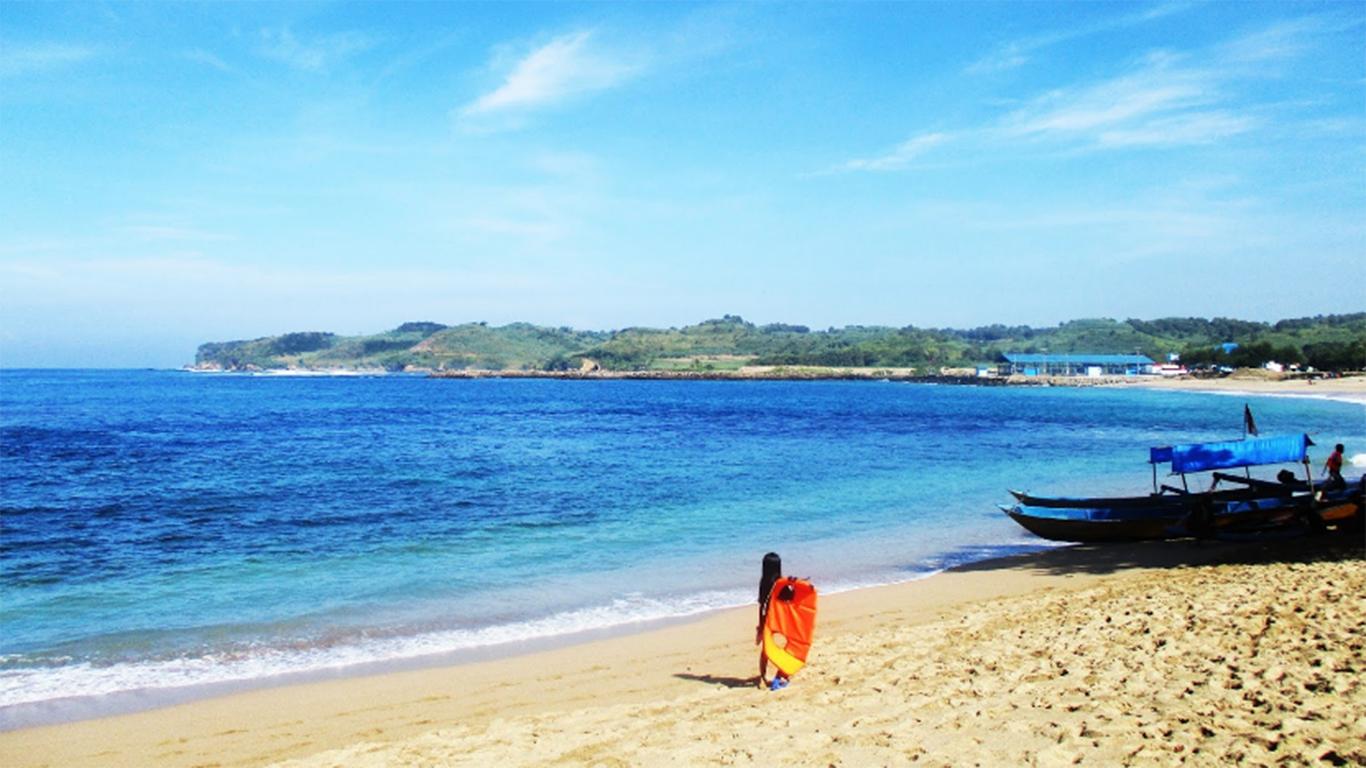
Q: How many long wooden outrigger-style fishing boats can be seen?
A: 2